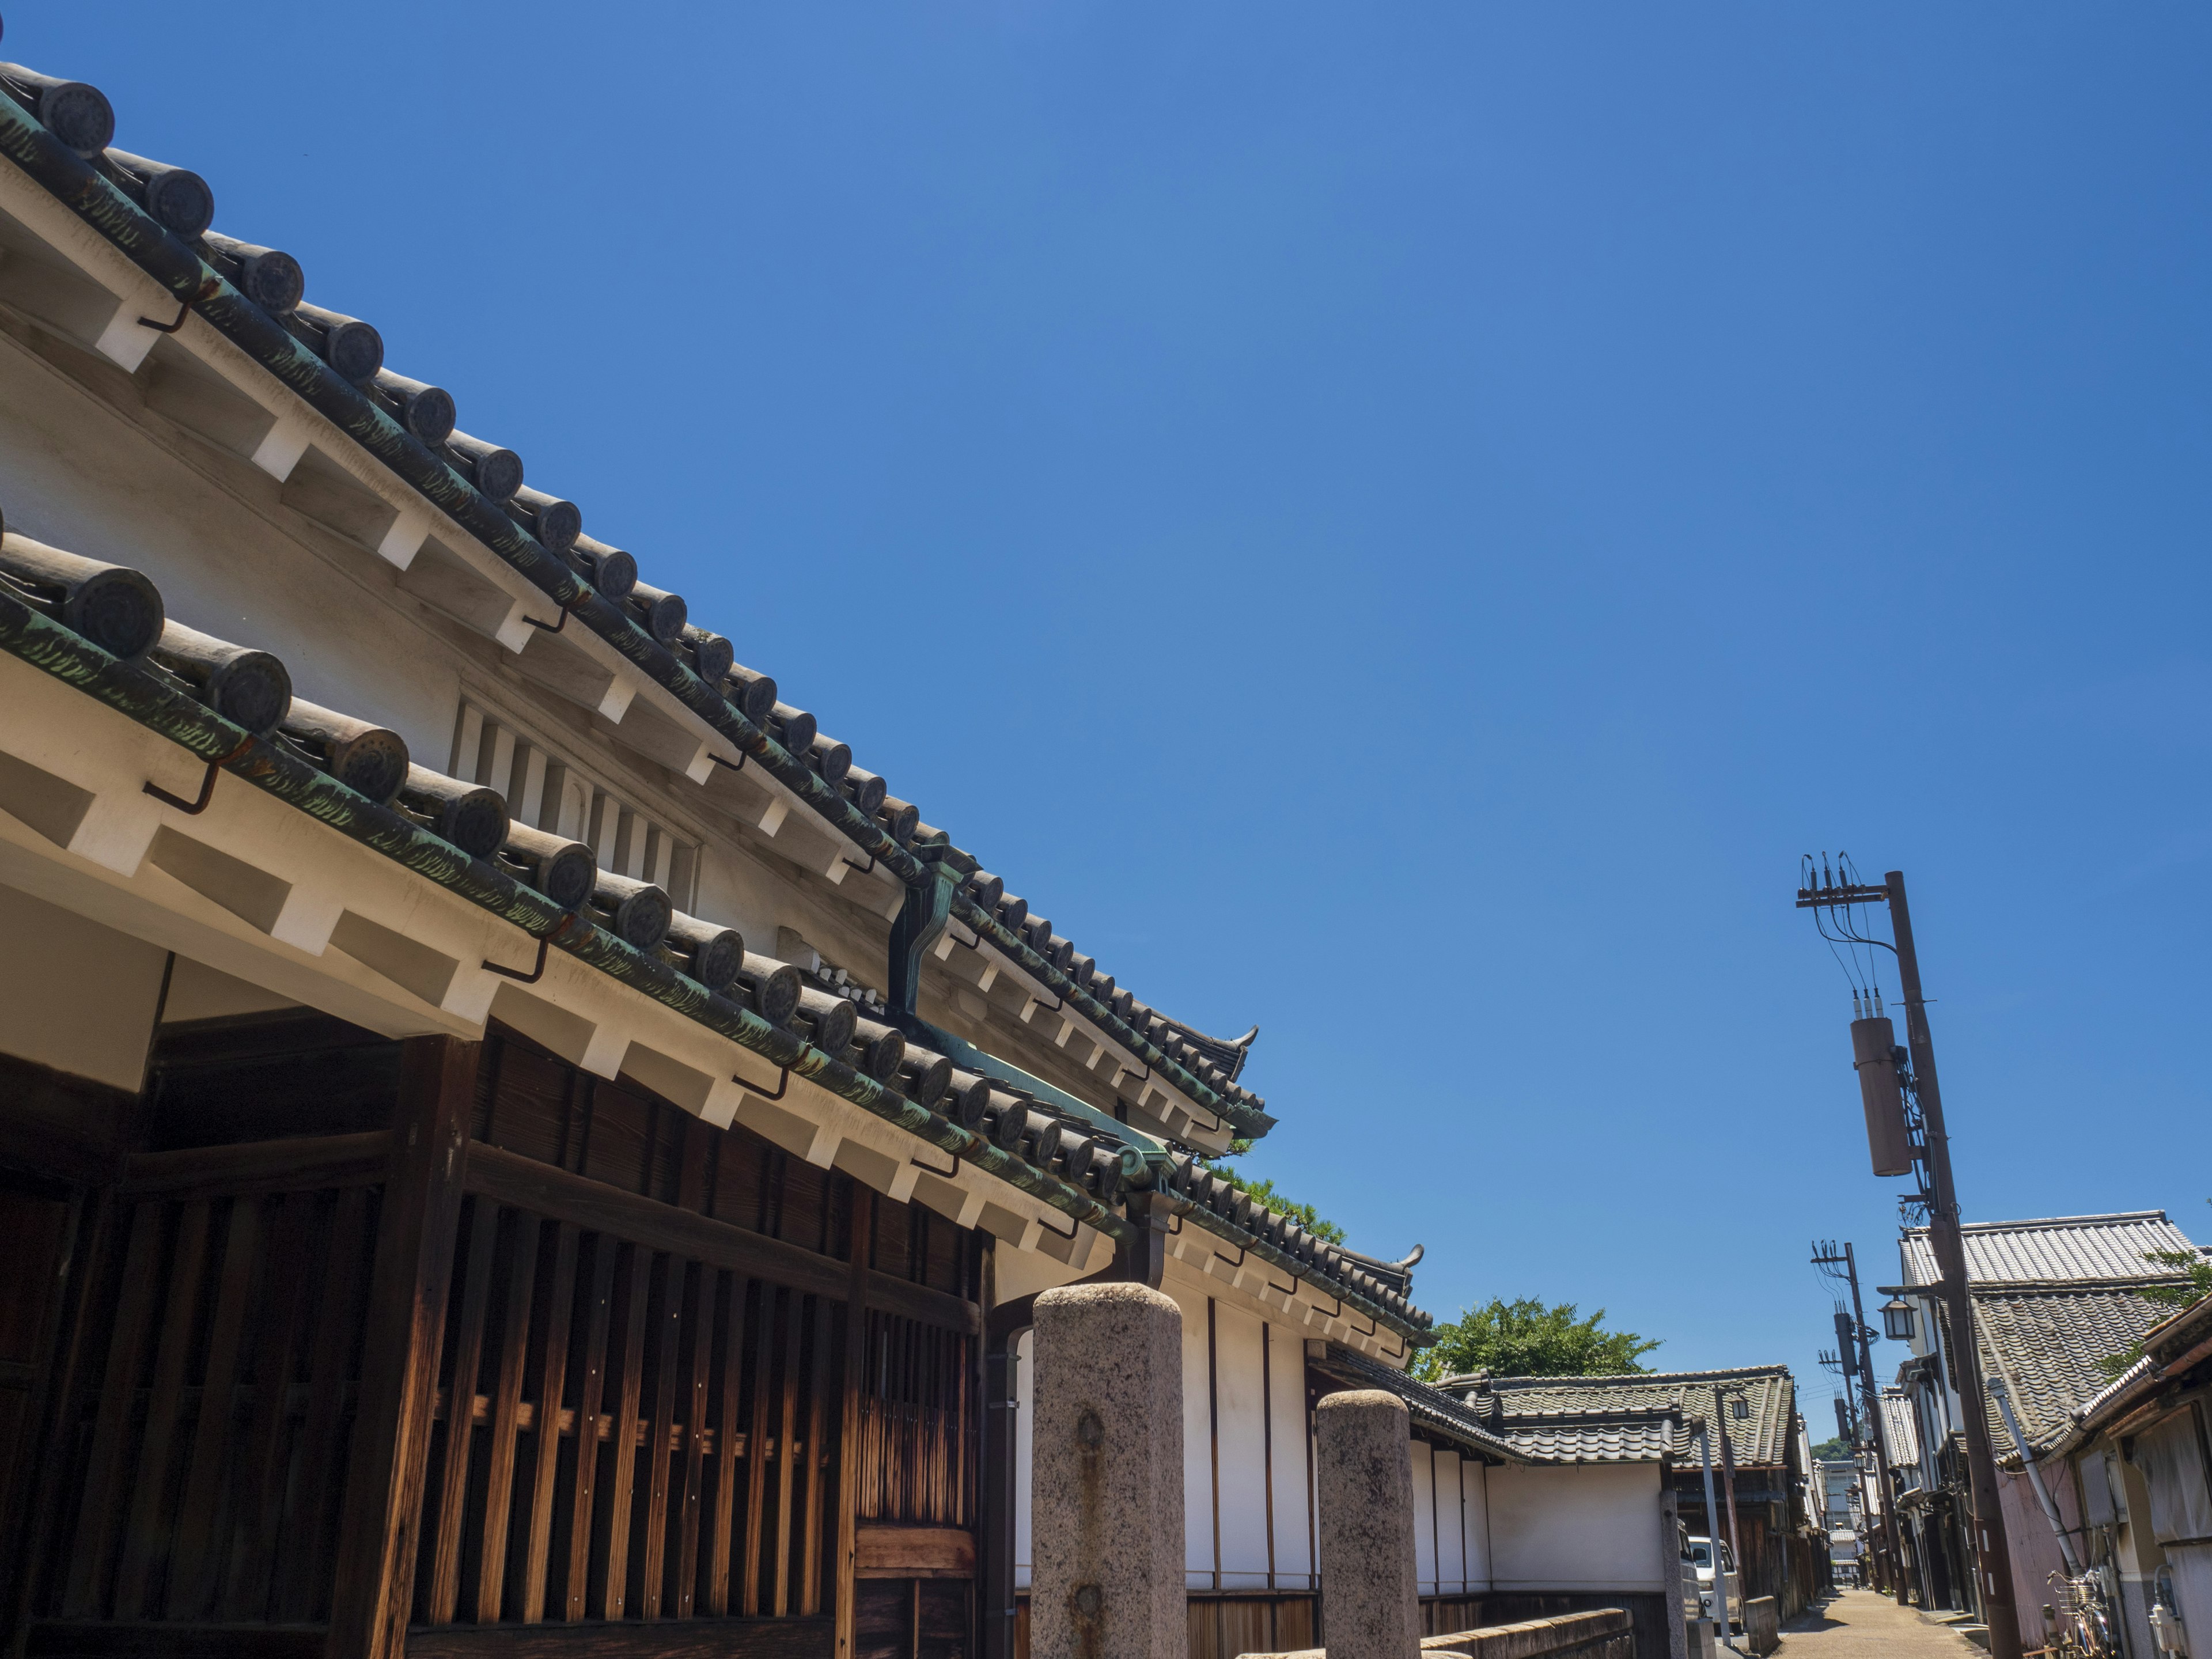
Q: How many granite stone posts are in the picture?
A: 2